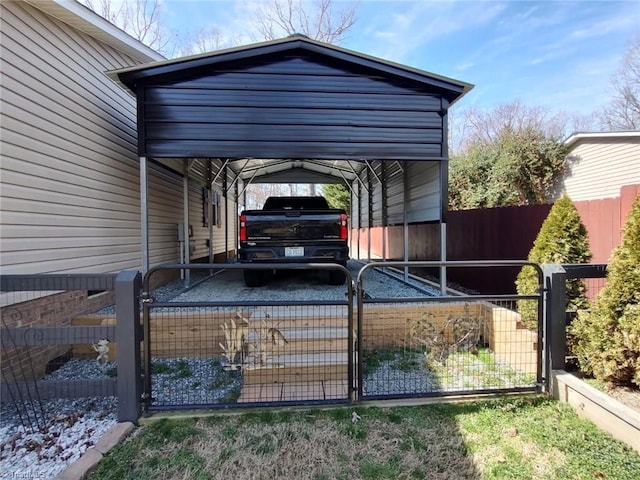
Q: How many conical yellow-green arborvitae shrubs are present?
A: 2